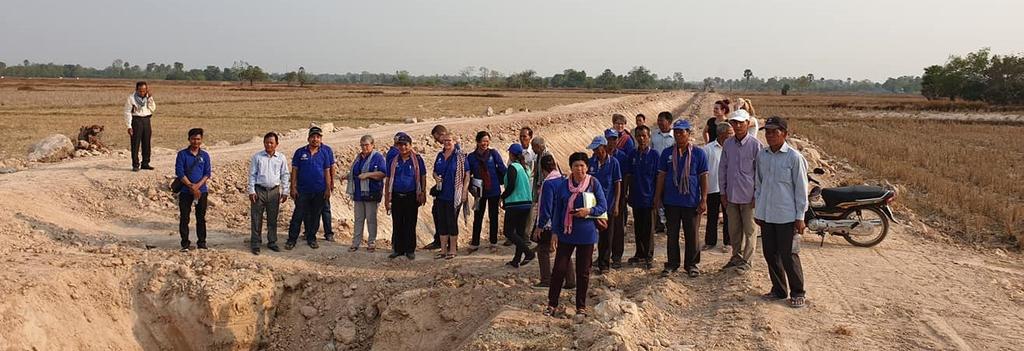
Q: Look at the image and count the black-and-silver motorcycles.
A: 1